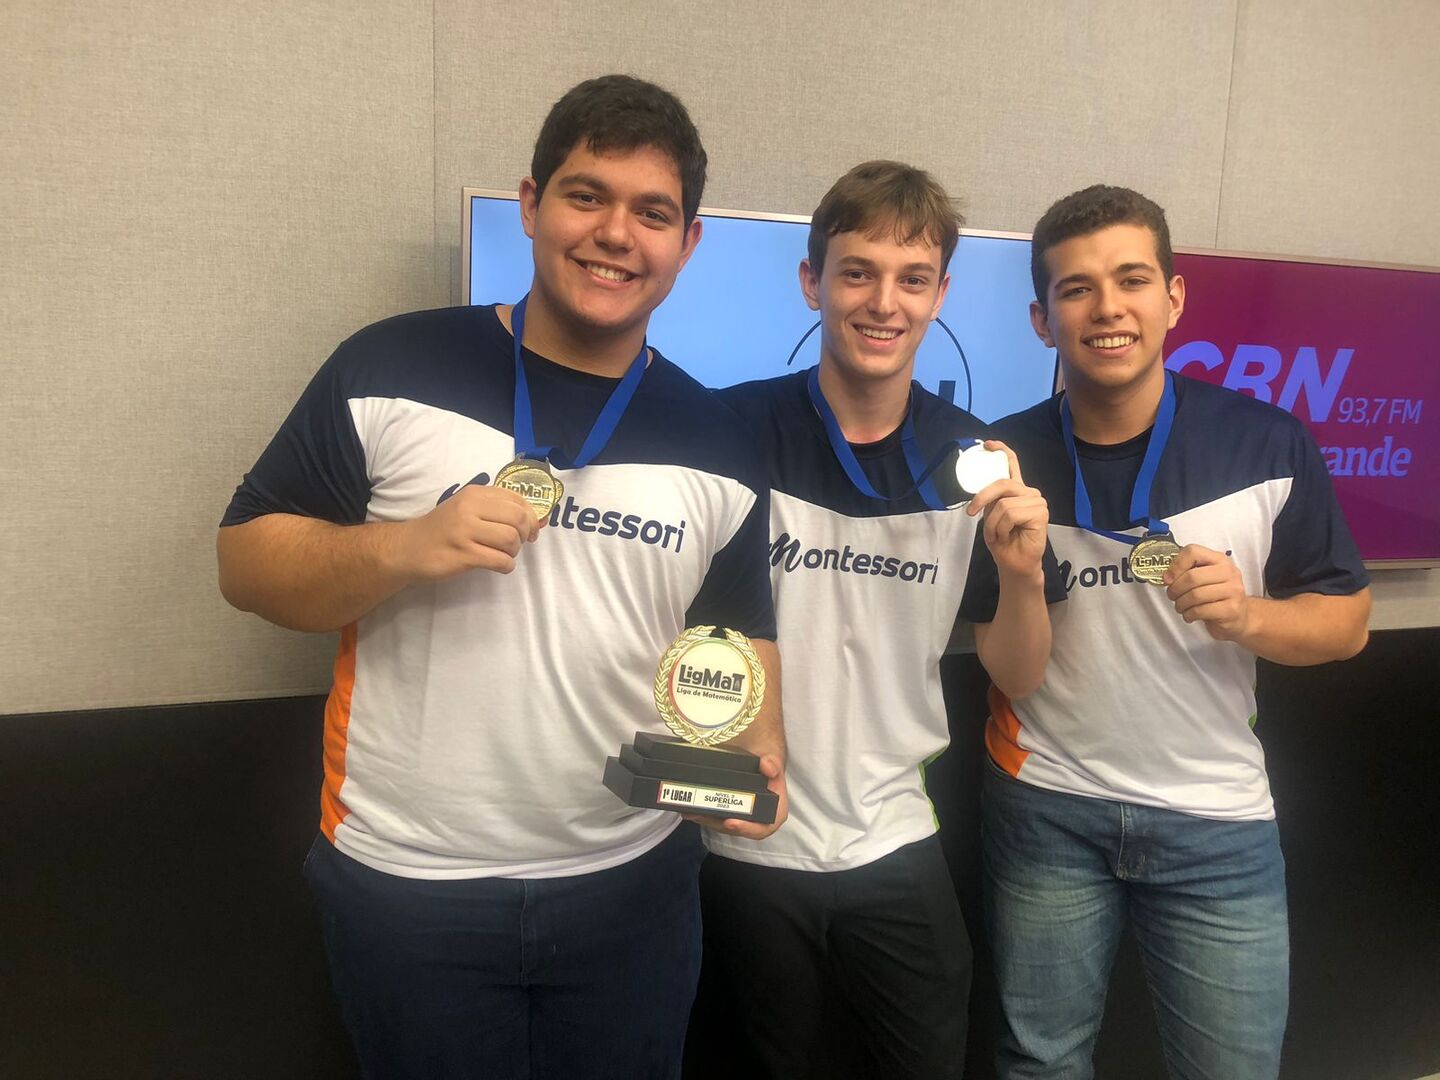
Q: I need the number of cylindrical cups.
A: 0